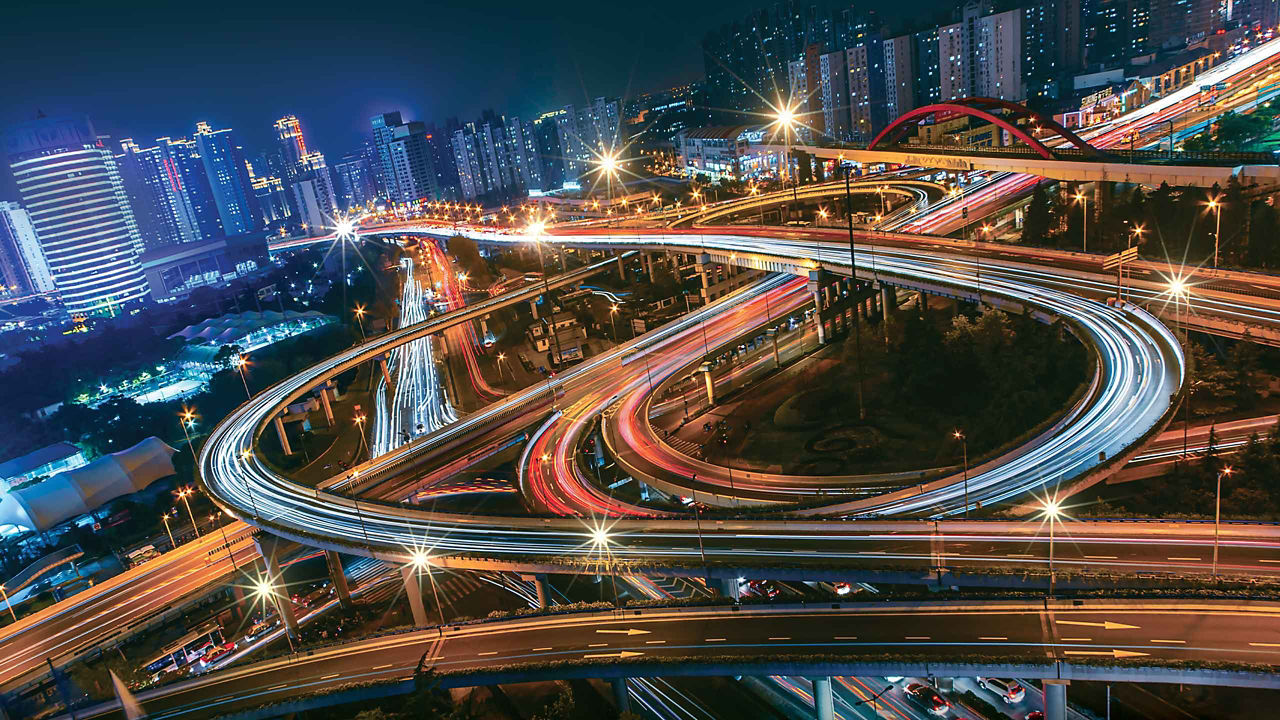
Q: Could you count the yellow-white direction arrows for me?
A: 4